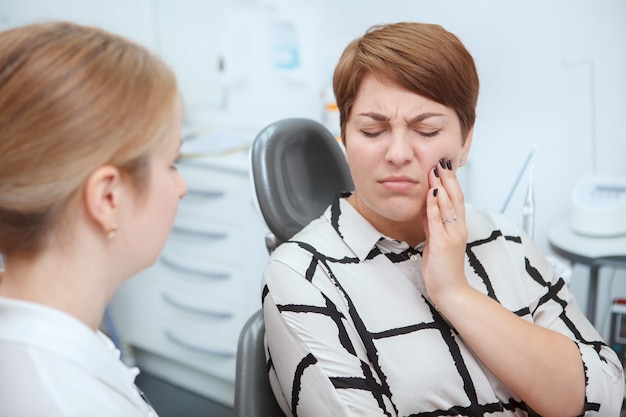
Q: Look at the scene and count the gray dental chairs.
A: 1